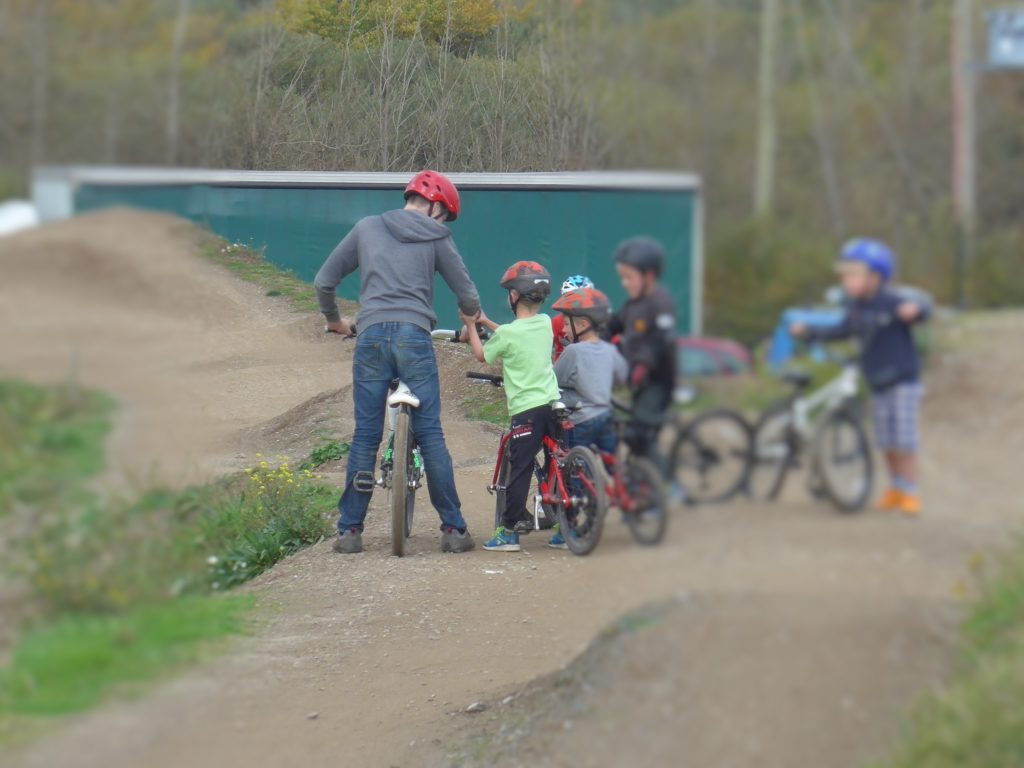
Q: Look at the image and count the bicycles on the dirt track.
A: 5